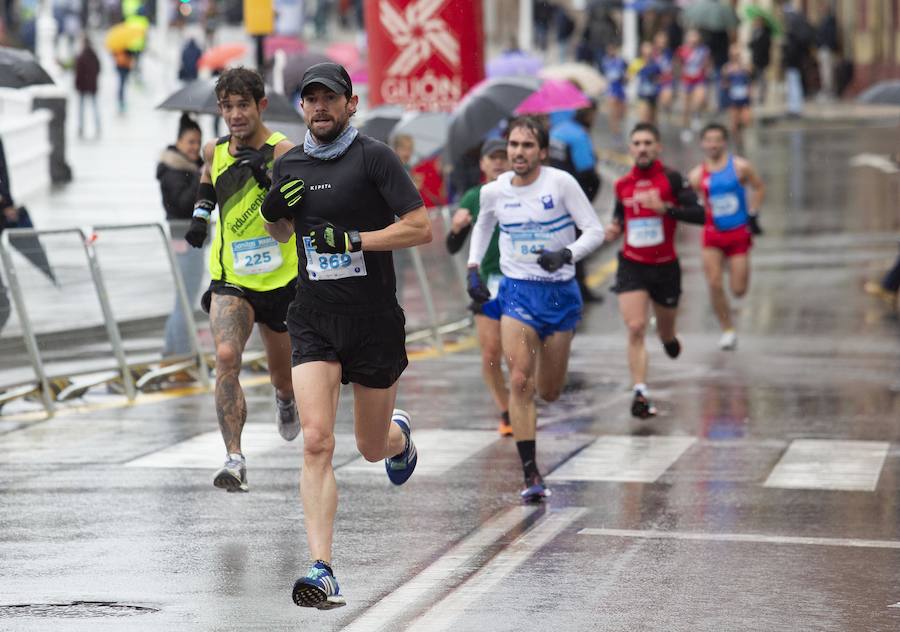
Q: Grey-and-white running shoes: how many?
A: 2